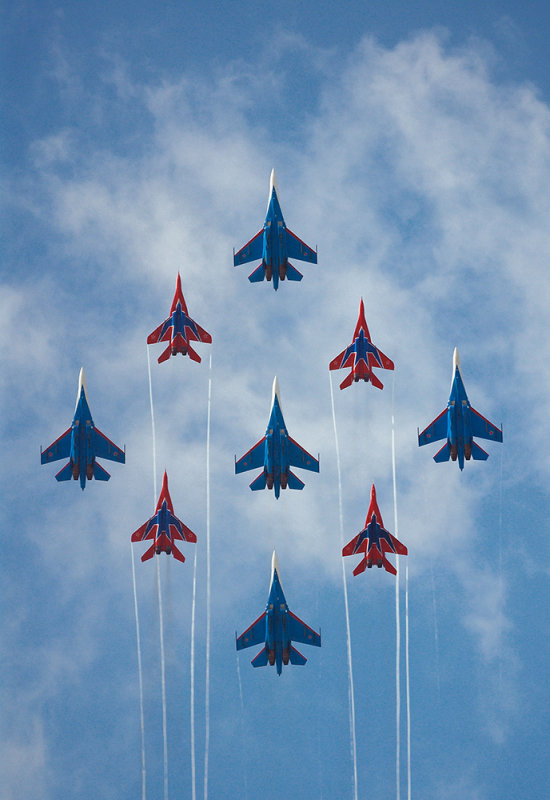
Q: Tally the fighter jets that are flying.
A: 9